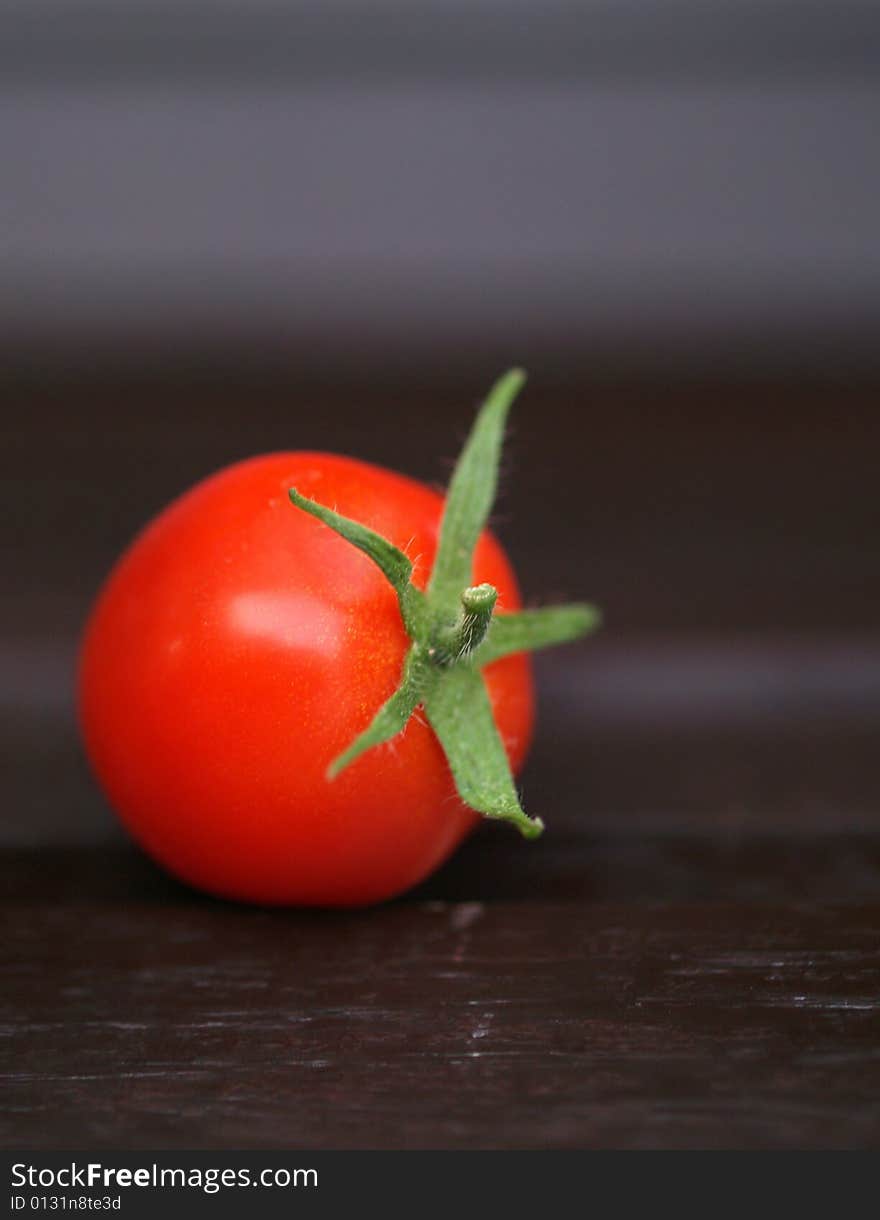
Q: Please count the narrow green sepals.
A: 5